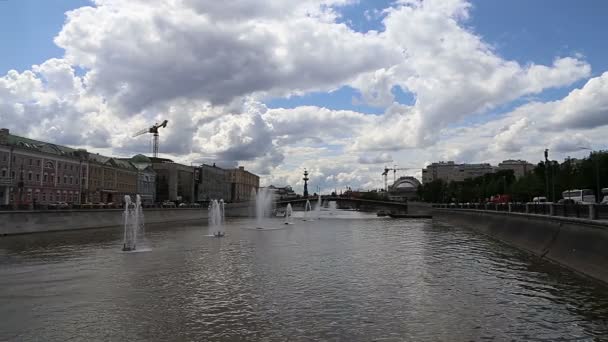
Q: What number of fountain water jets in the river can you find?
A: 7